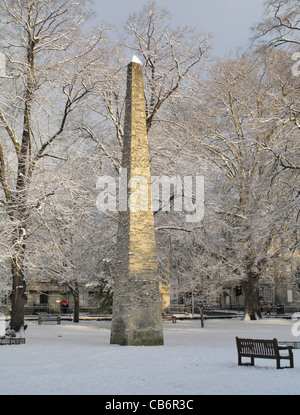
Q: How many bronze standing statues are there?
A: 0